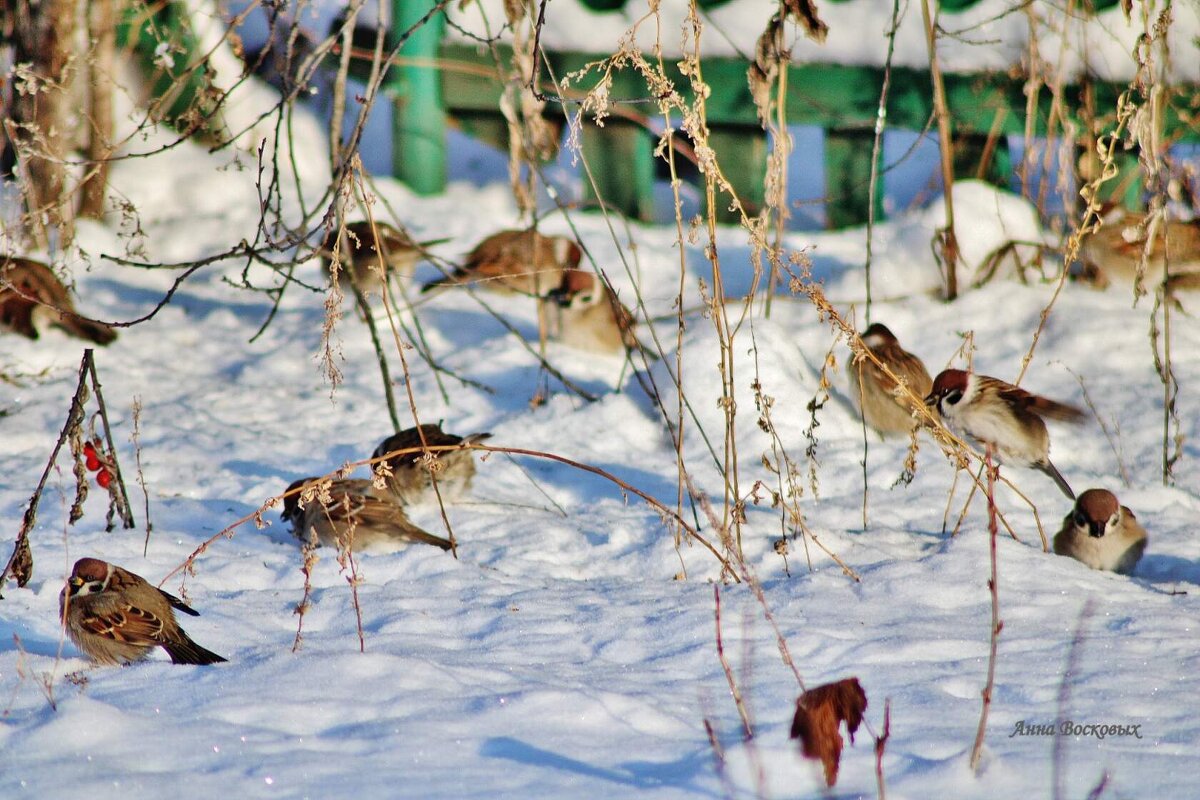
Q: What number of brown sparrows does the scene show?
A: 11